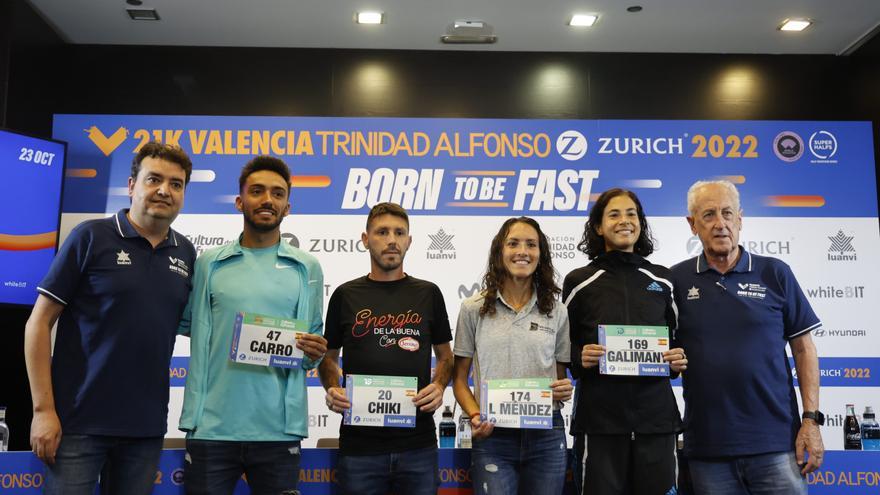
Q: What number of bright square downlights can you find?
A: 3